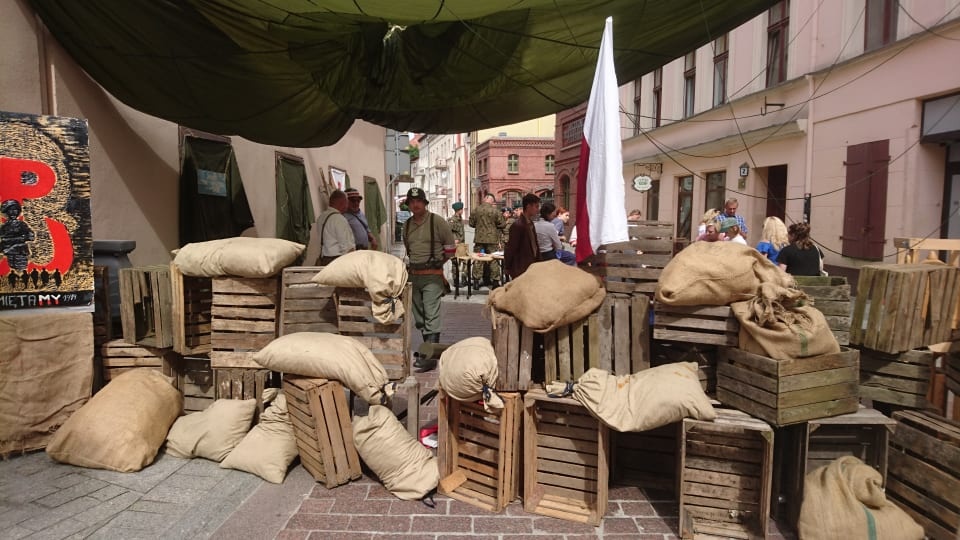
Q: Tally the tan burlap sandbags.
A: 13